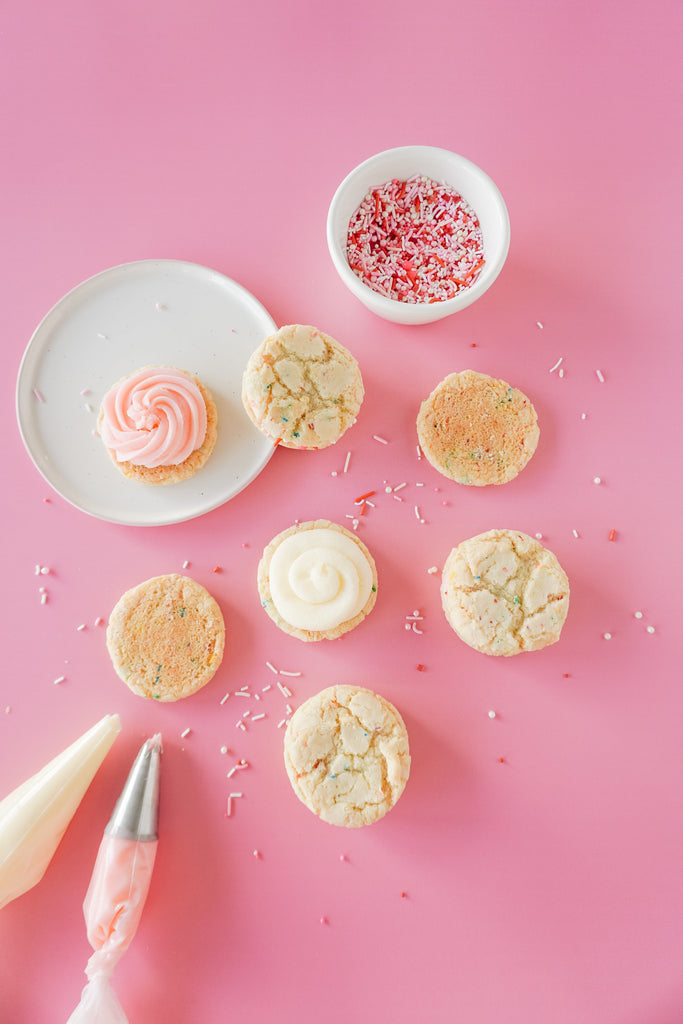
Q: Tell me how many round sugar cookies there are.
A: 7